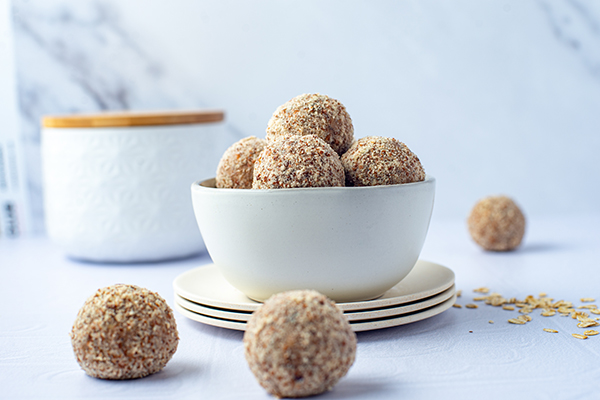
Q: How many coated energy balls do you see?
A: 7